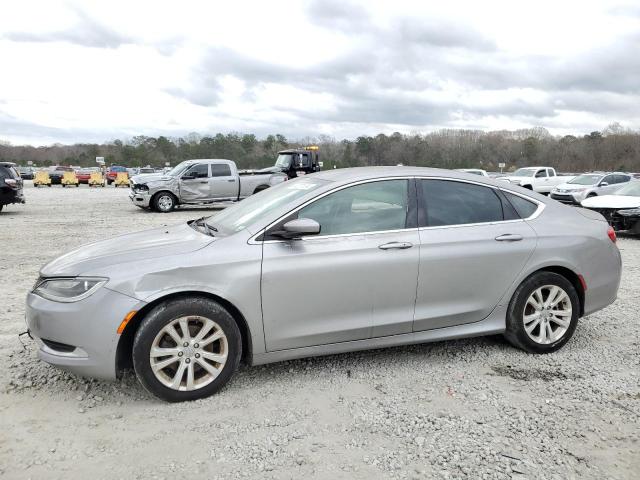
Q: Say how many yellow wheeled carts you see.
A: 4